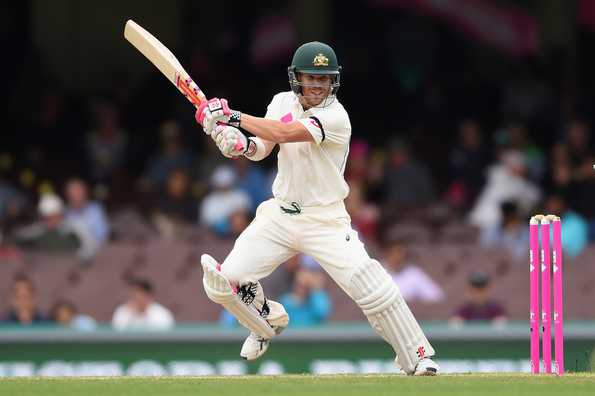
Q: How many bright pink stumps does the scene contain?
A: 3